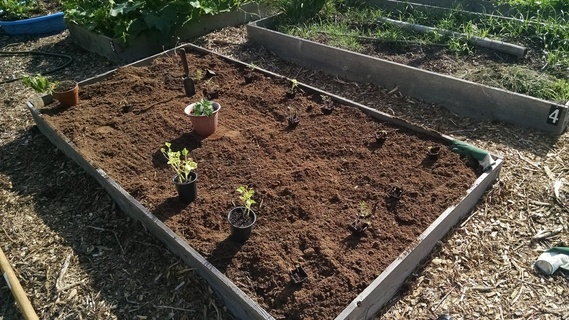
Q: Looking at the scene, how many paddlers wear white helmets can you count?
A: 0